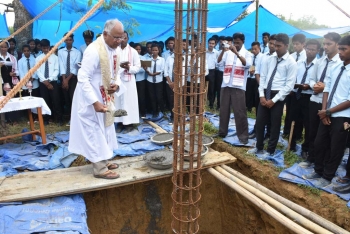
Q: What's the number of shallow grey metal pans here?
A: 4